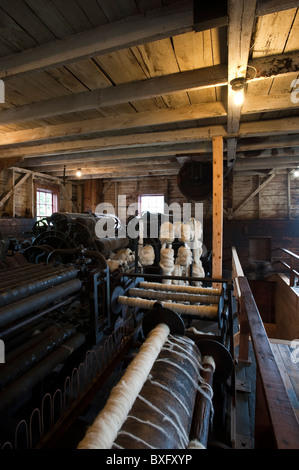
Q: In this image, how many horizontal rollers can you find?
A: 3